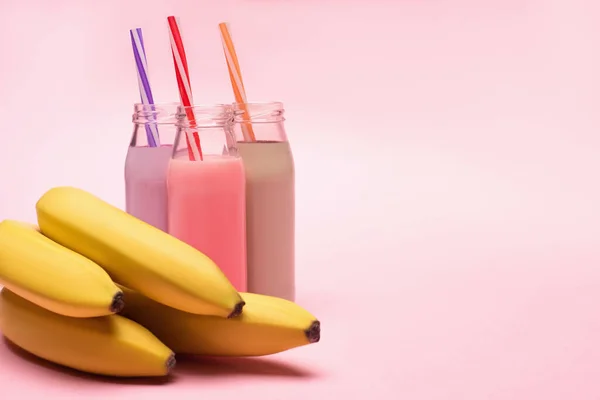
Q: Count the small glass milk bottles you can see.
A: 3